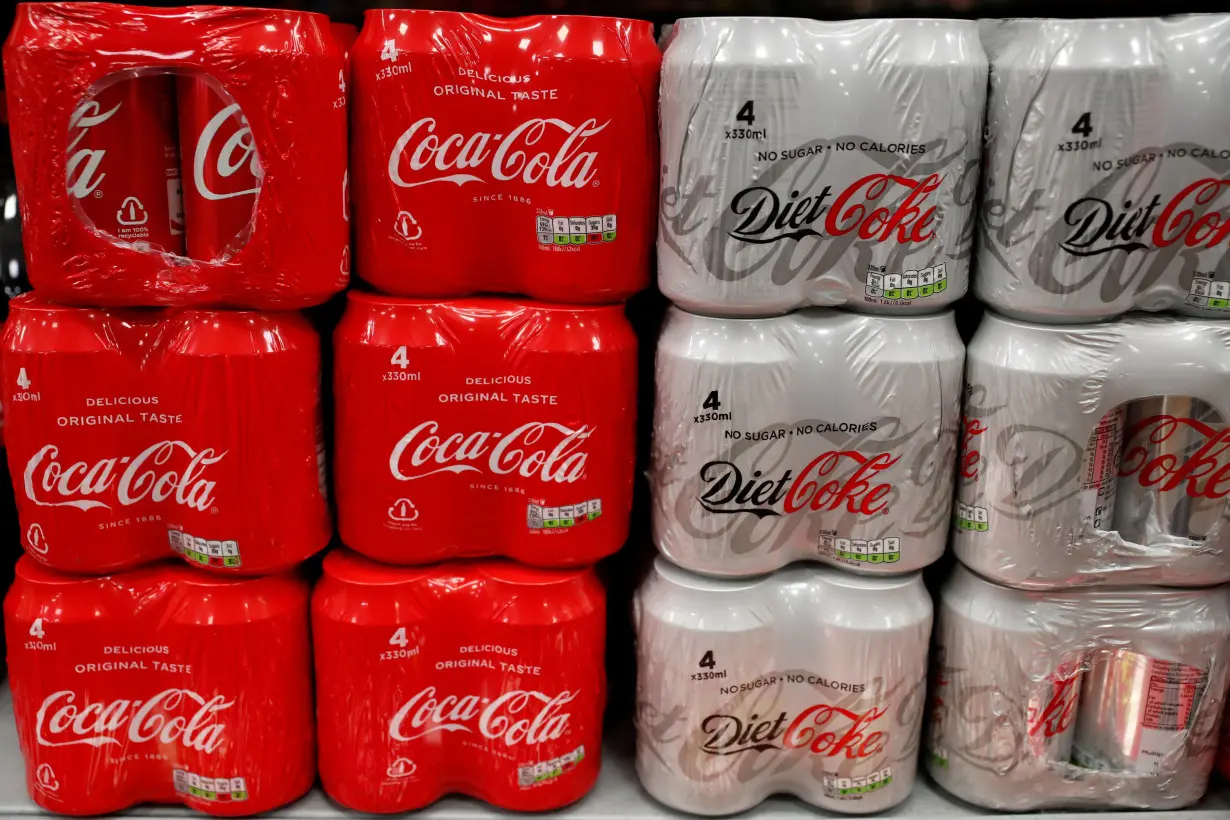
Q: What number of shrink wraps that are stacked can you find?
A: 12